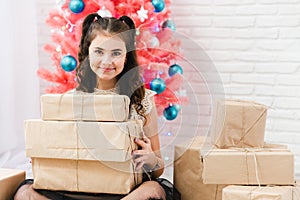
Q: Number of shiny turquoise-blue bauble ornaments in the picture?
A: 7